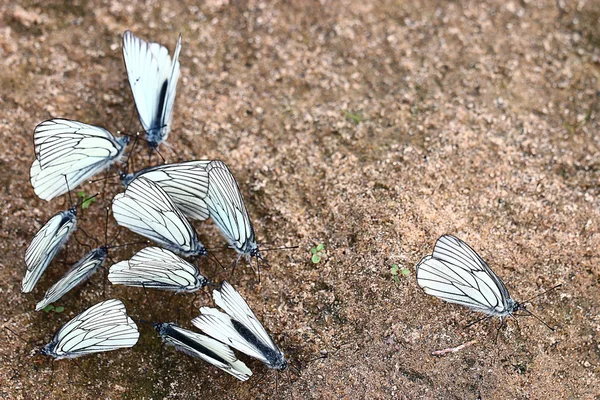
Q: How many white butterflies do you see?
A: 12